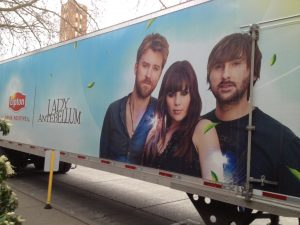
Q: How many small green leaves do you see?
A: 7